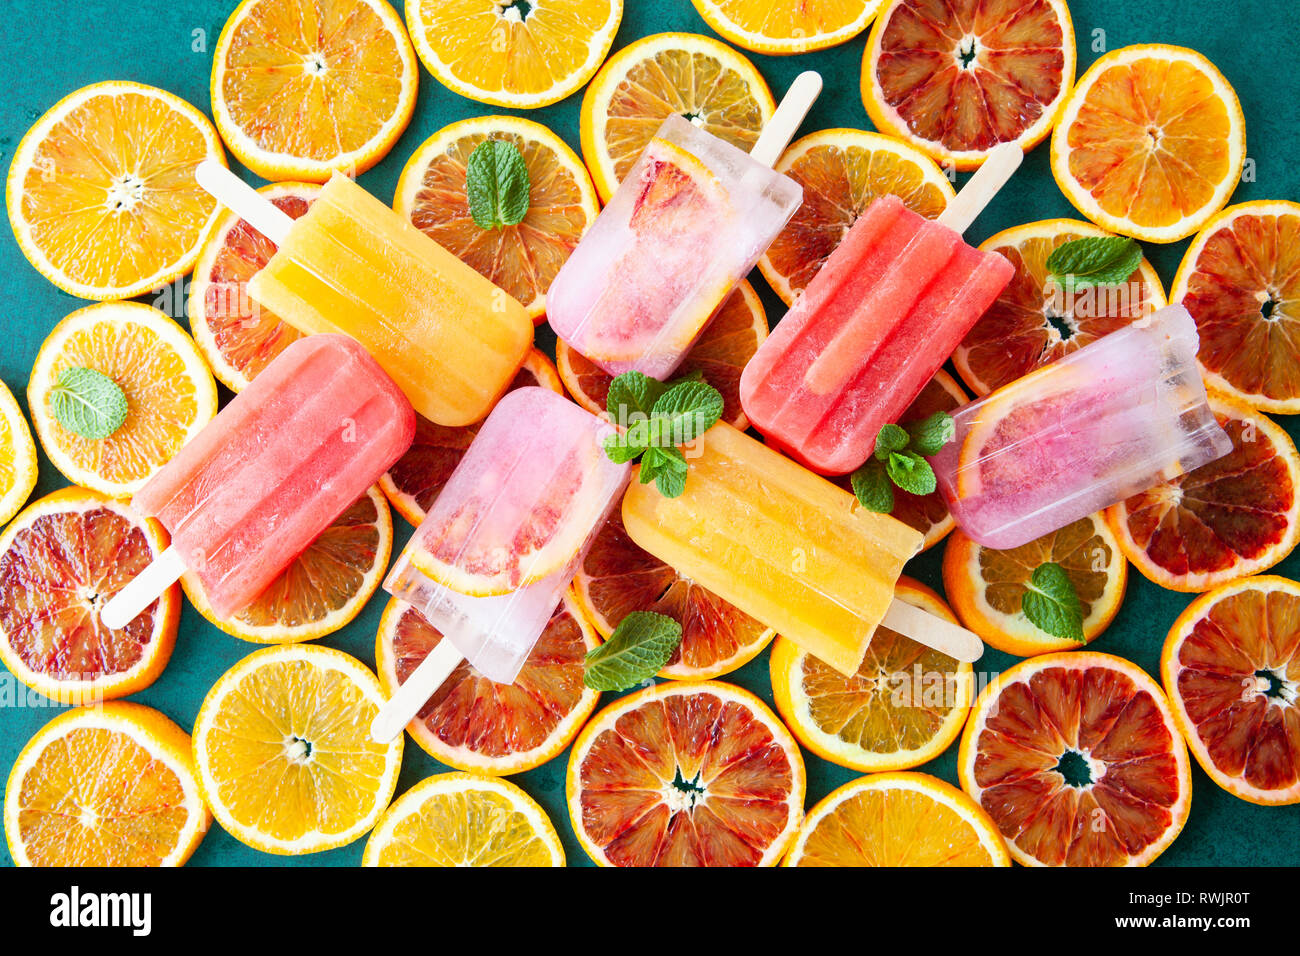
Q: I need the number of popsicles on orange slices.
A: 7